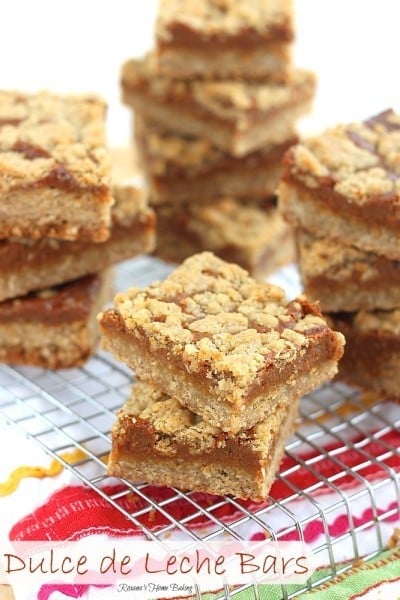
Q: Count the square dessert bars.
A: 12